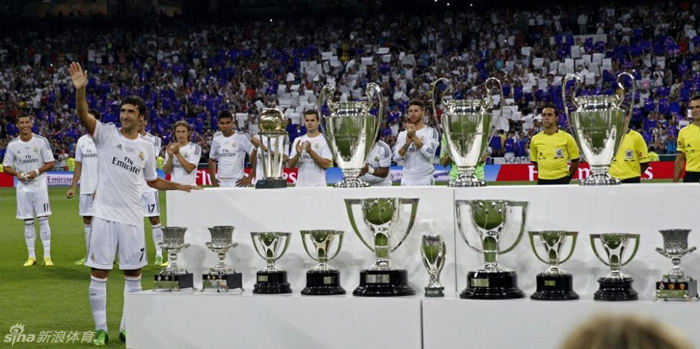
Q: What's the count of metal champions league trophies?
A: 3